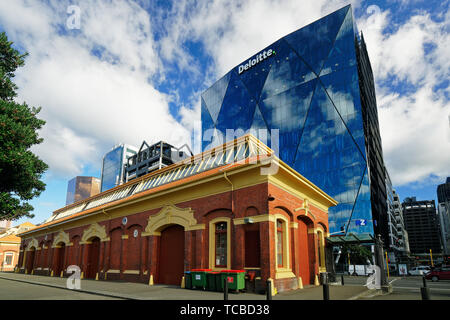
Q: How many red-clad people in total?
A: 0